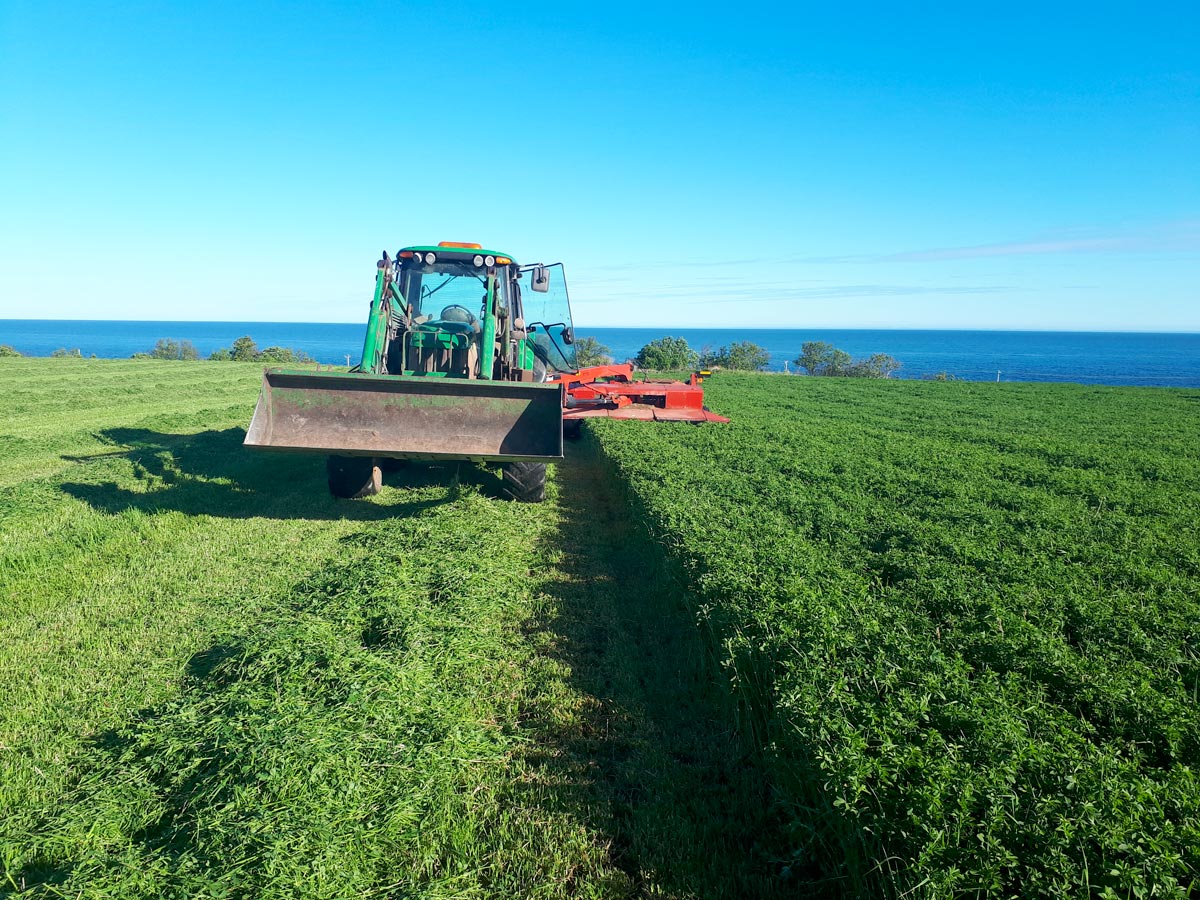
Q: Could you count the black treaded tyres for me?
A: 2